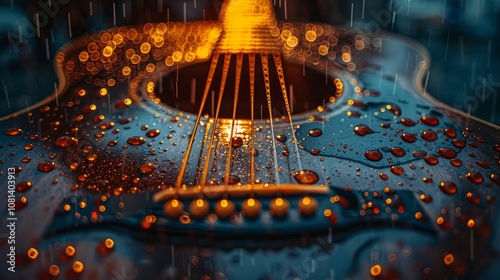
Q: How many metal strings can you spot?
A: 6